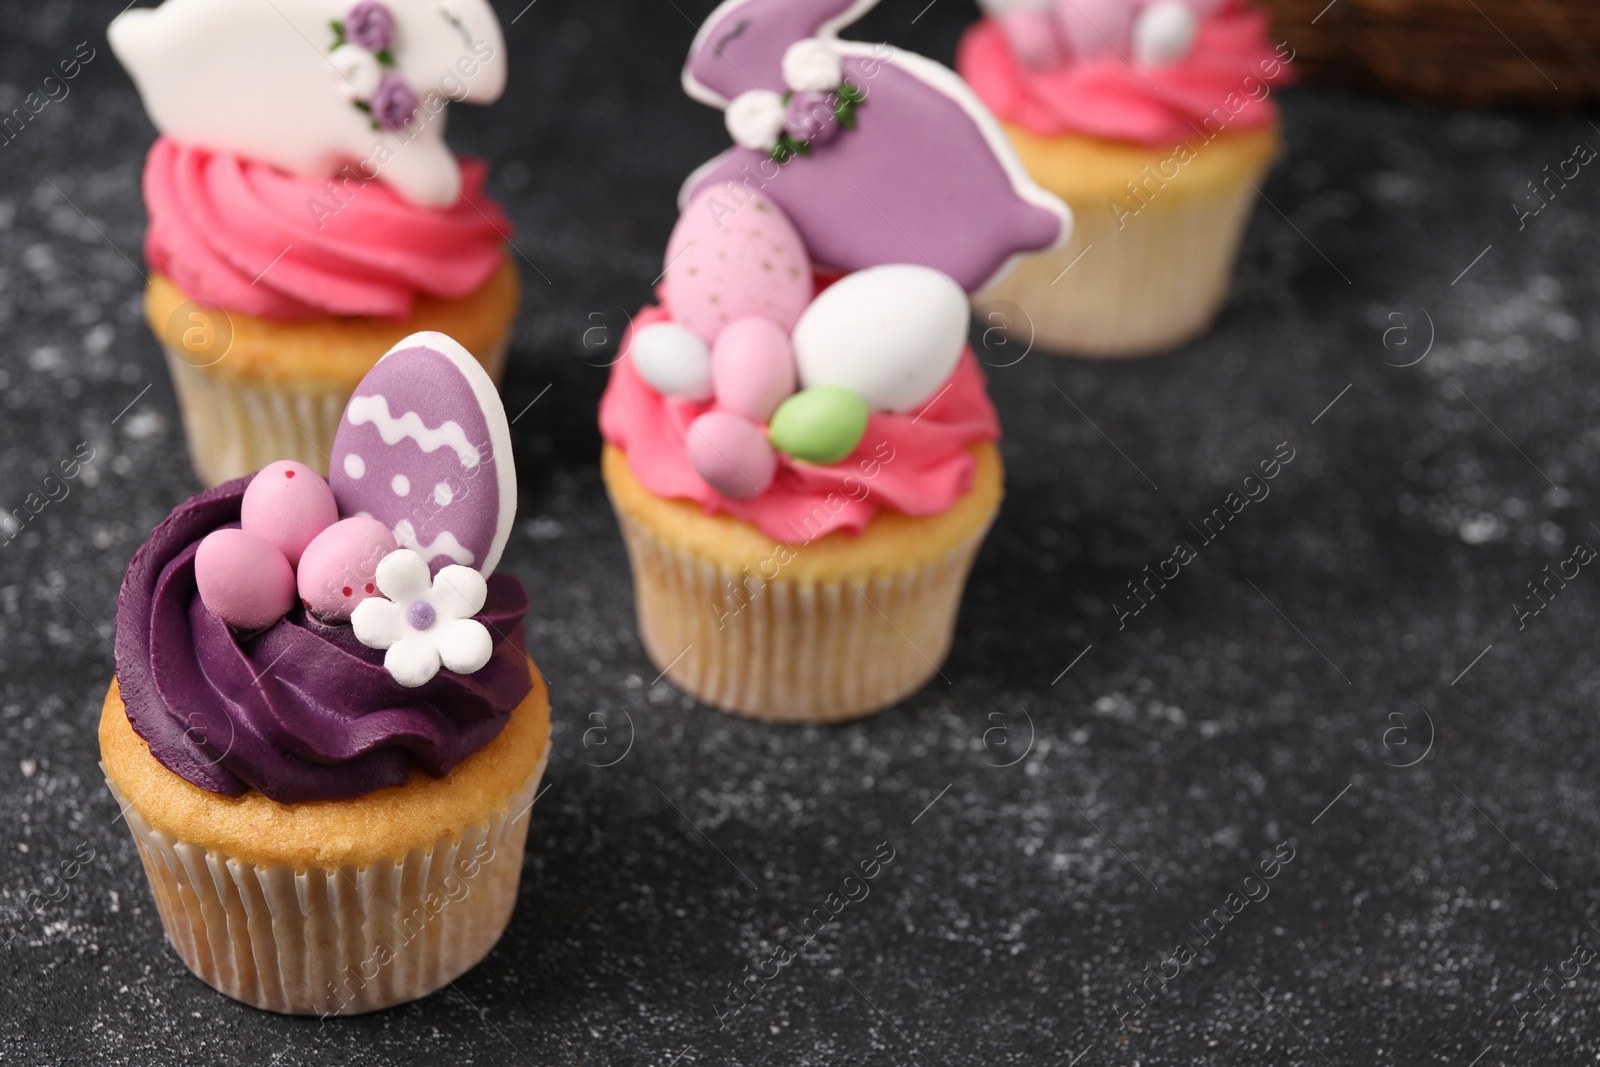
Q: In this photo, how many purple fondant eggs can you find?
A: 1